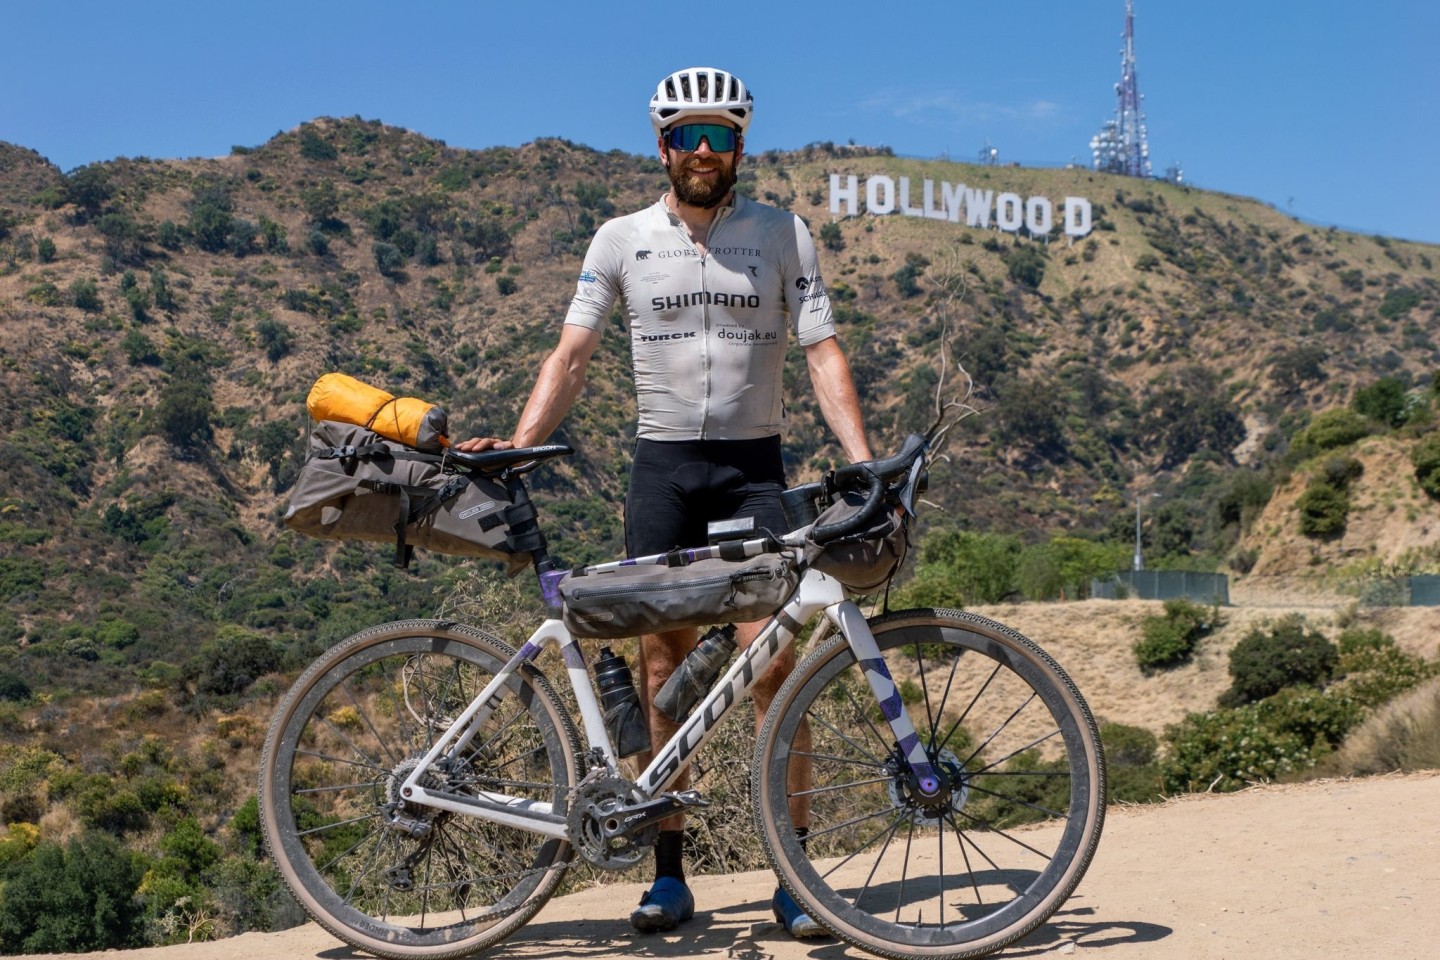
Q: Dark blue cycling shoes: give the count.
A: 2